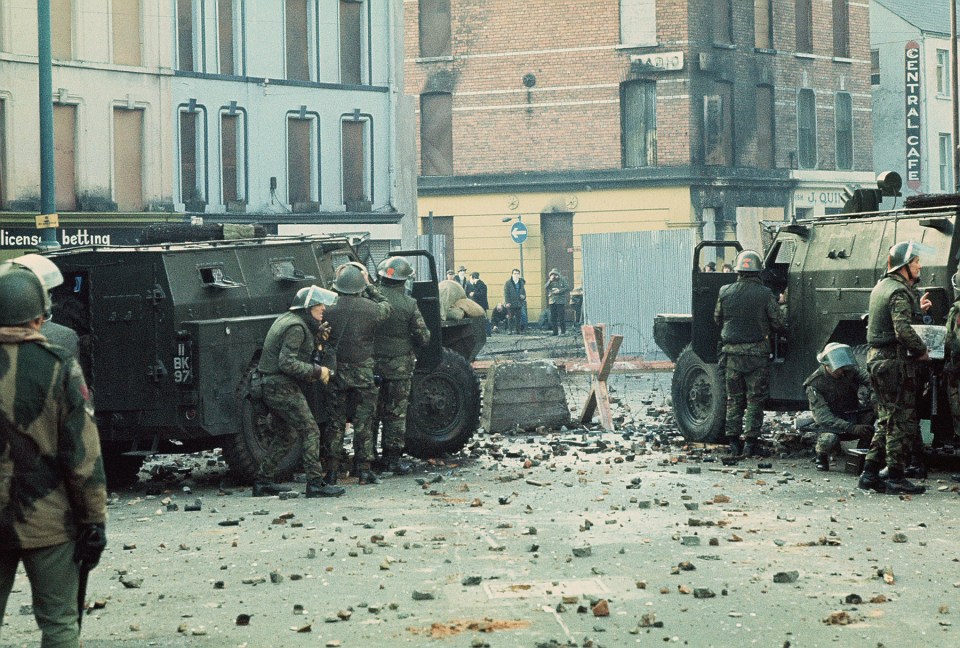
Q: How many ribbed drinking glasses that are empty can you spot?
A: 0